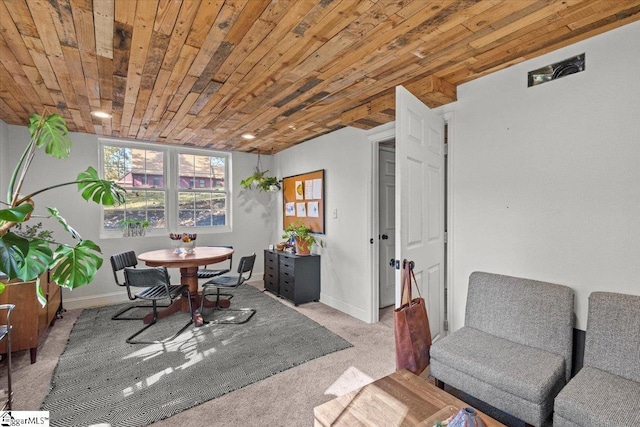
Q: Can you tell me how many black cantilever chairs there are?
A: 4